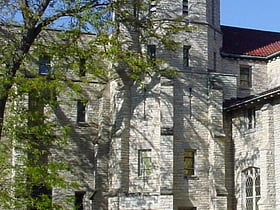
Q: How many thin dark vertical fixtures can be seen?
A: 2